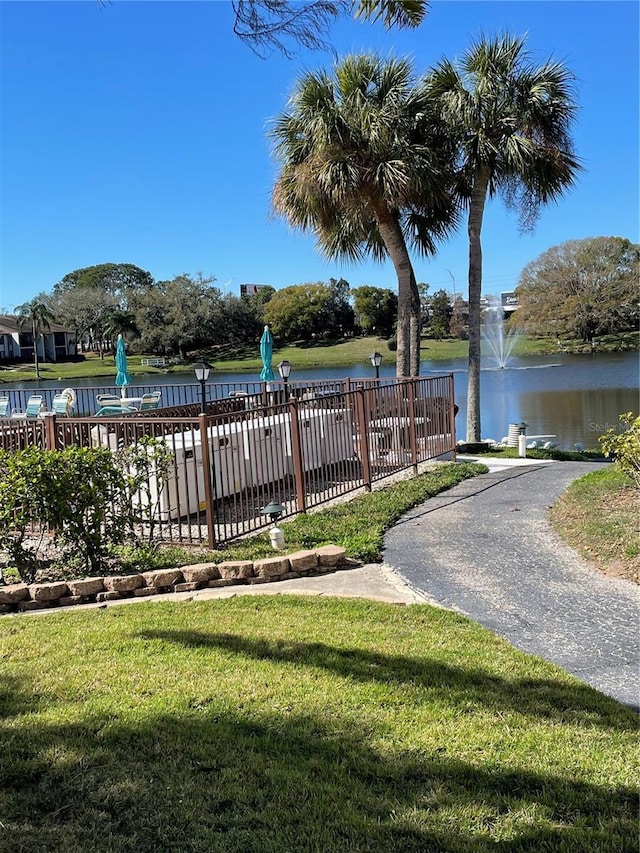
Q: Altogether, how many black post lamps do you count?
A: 3